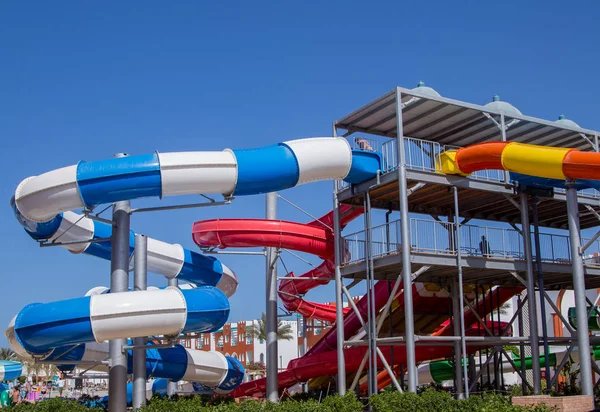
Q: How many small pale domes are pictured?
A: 3